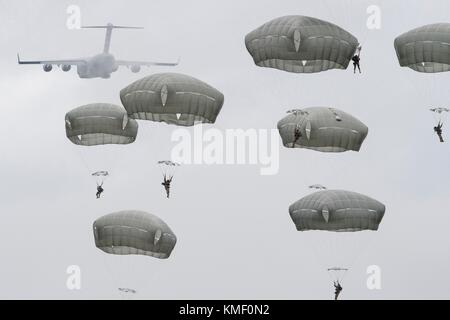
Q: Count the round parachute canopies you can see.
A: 7